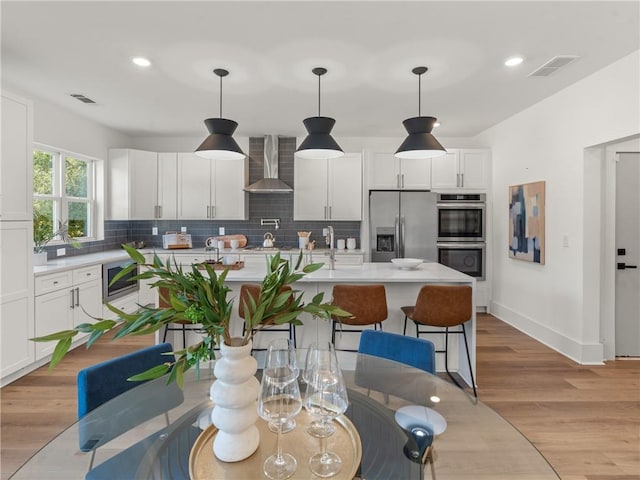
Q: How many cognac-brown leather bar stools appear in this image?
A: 4